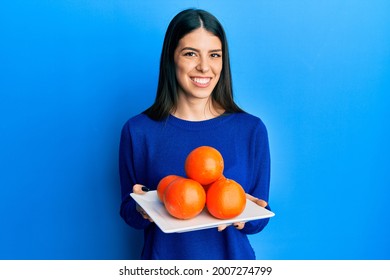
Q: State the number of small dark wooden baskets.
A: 0